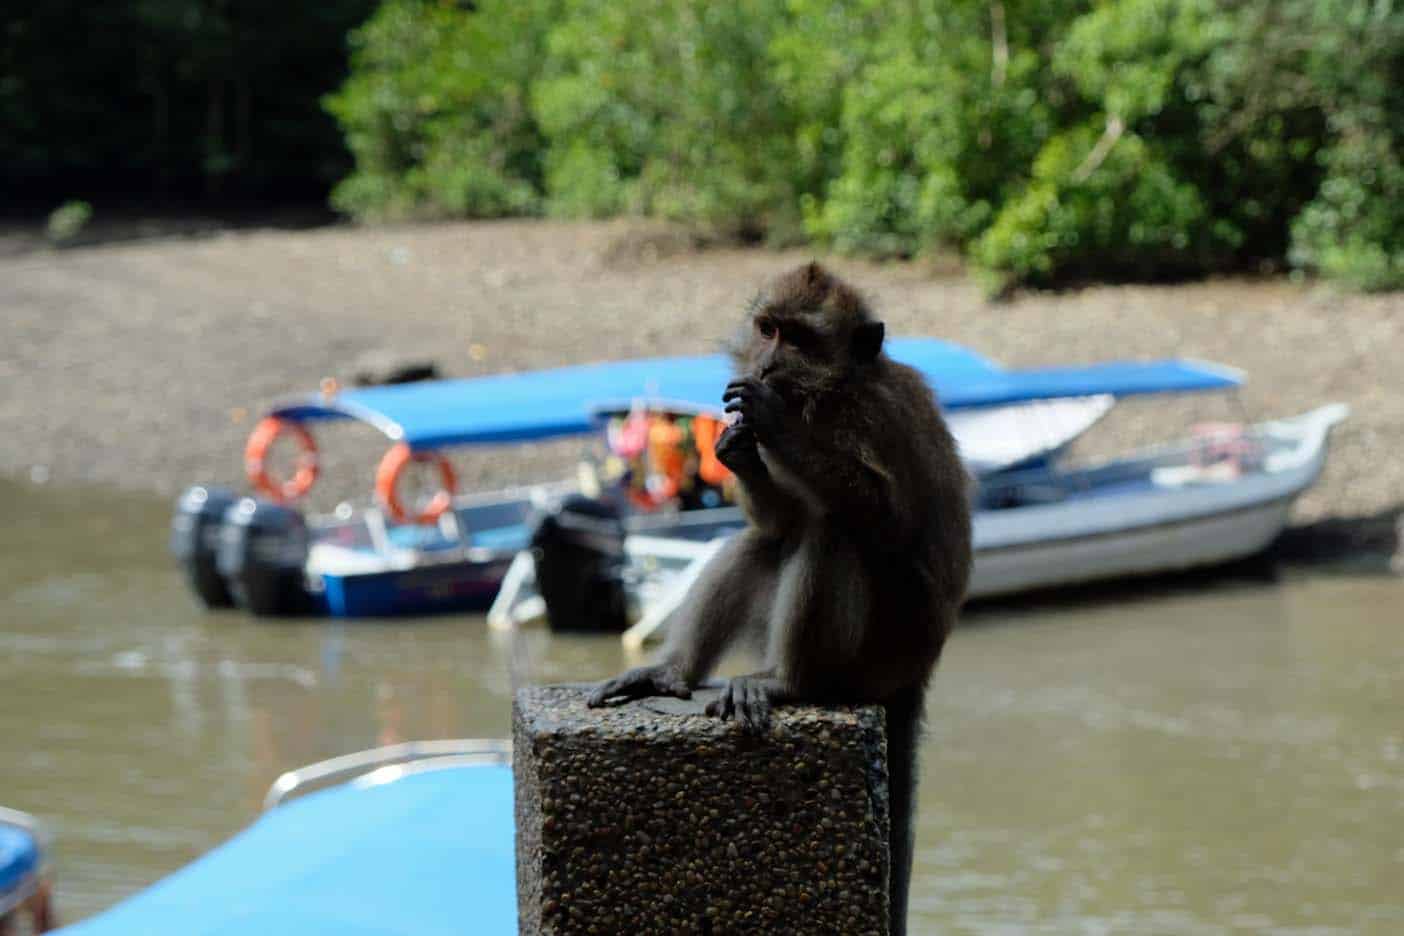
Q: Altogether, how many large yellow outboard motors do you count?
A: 0